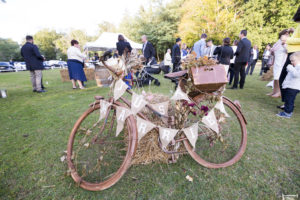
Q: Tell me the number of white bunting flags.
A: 11